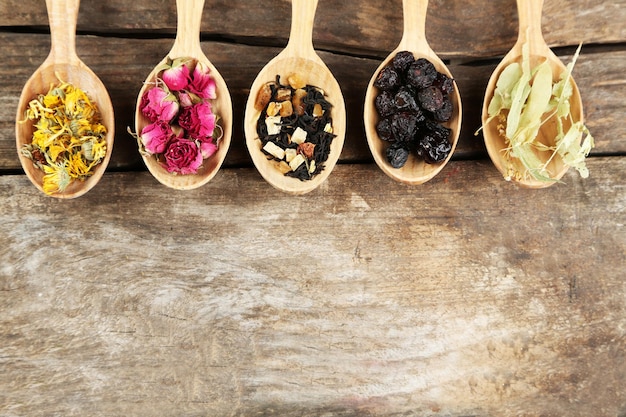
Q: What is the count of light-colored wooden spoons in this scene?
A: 5